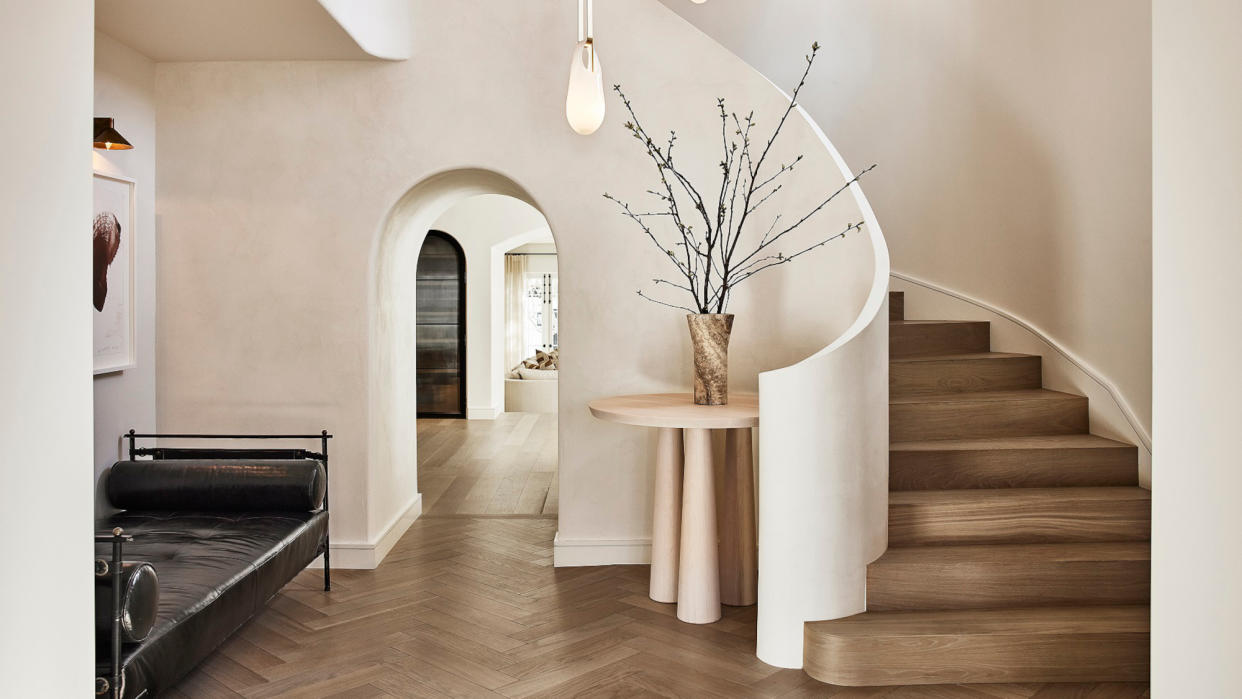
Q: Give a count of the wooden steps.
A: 8